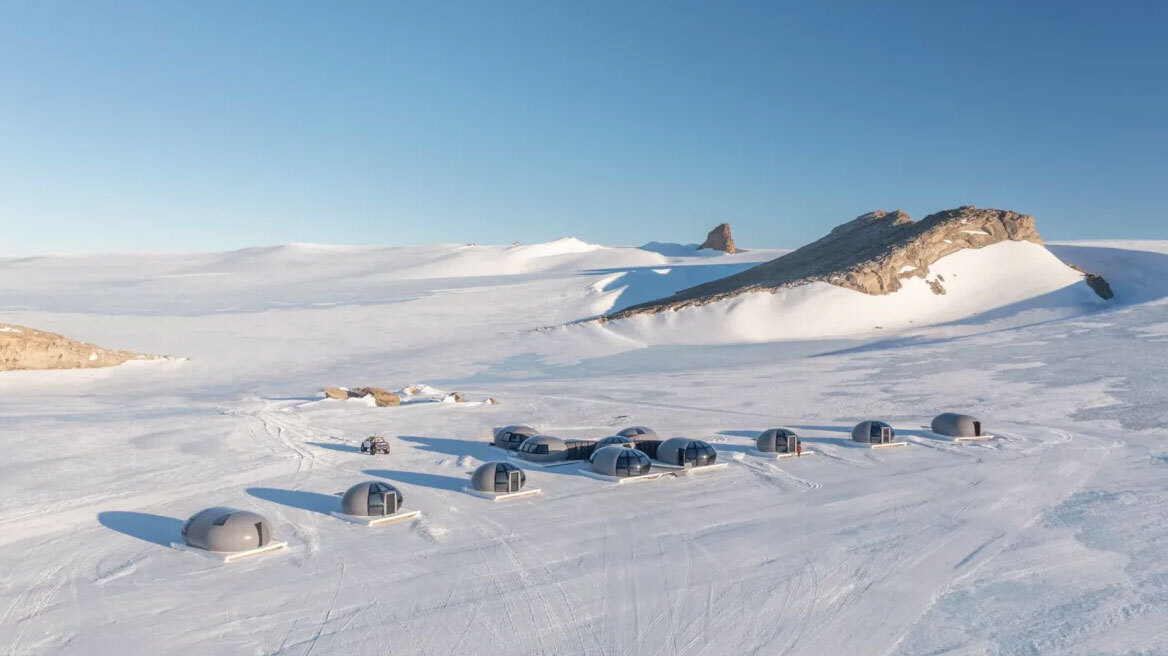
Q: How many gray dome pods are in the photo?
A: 12